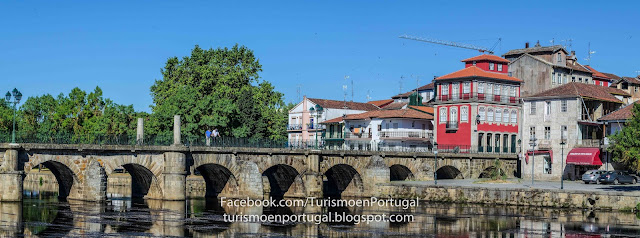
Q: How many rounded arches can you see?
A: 8